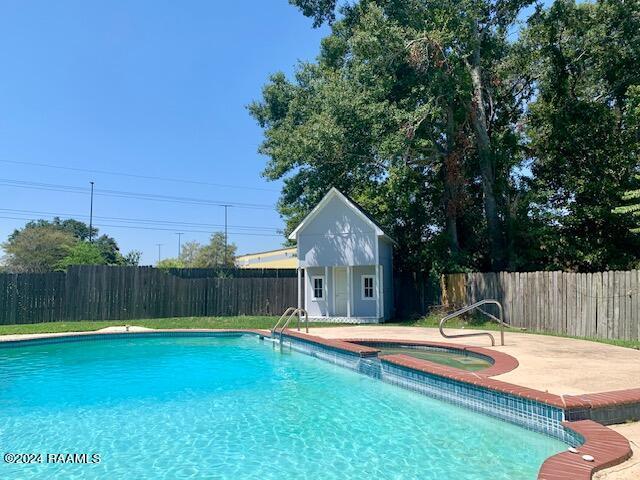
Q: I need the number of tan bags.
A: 0